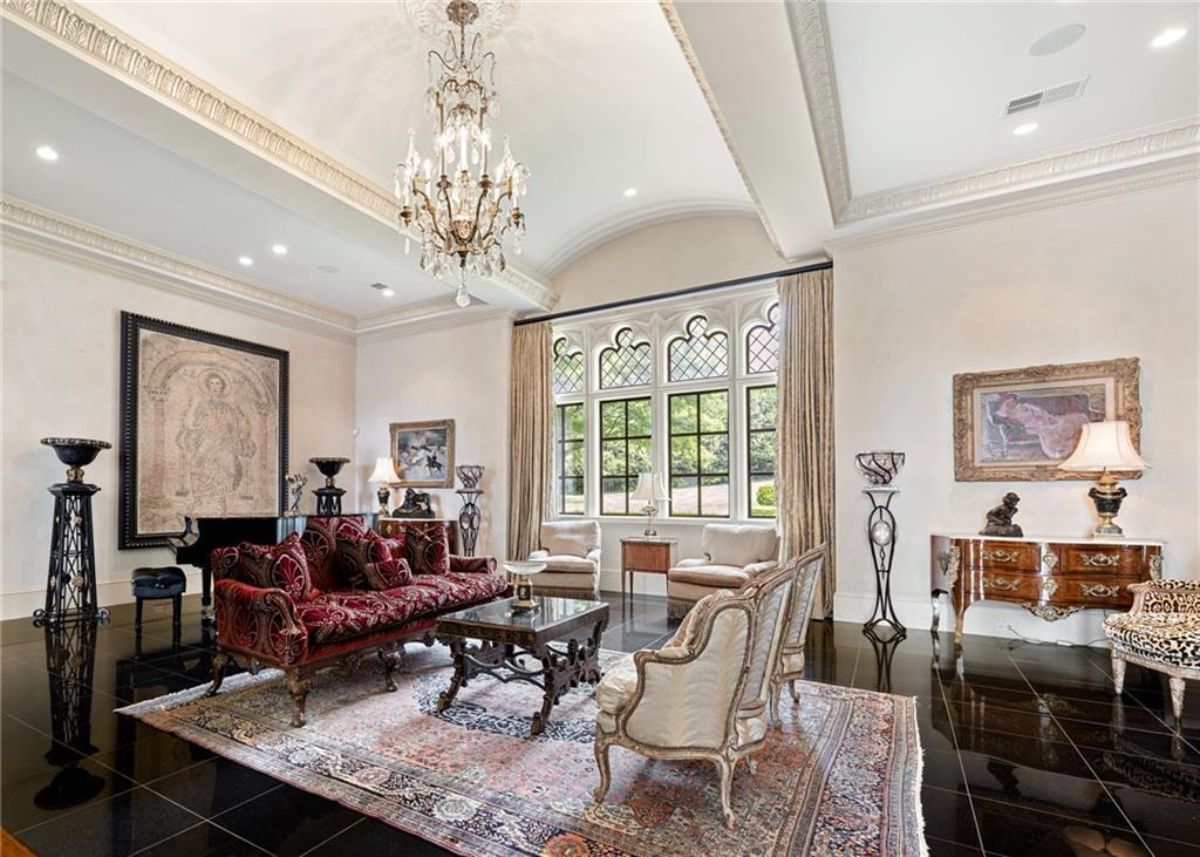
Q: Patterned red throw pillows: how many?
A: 4